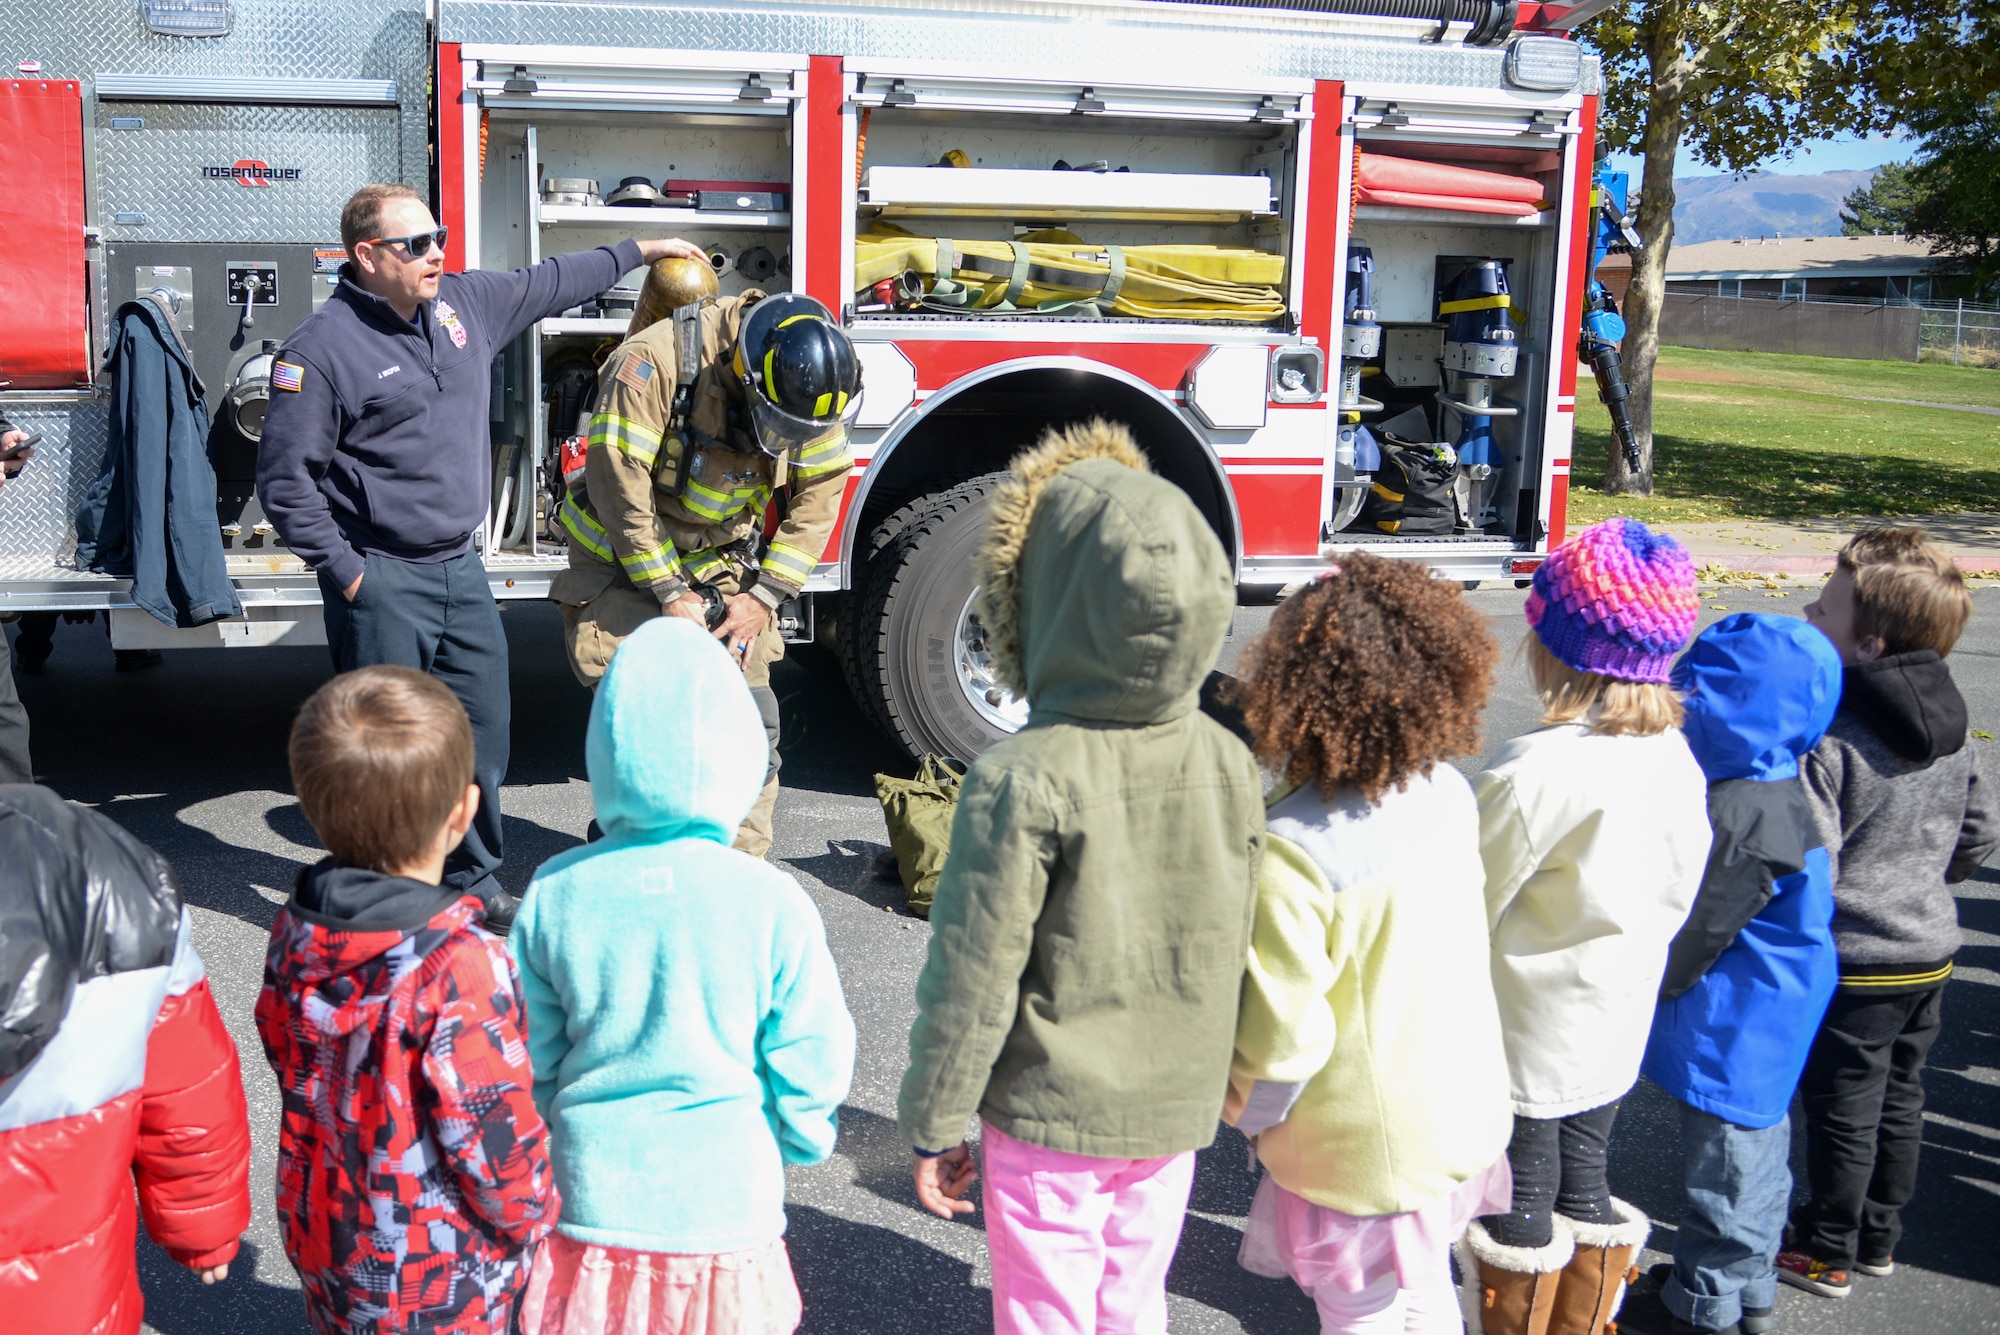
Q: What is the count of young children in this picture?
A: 8